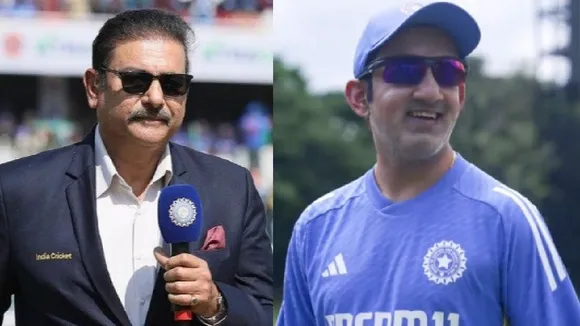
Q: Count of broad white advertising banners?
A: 1